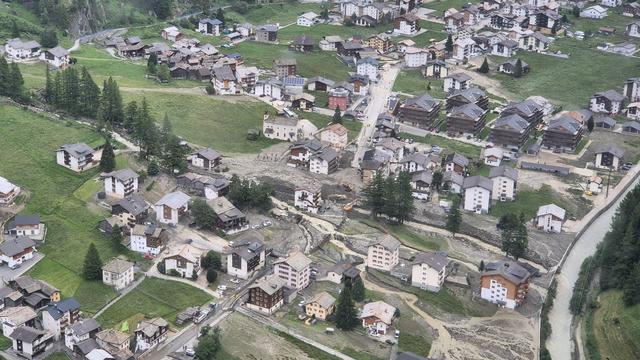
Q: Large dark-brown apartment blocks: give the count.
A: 6